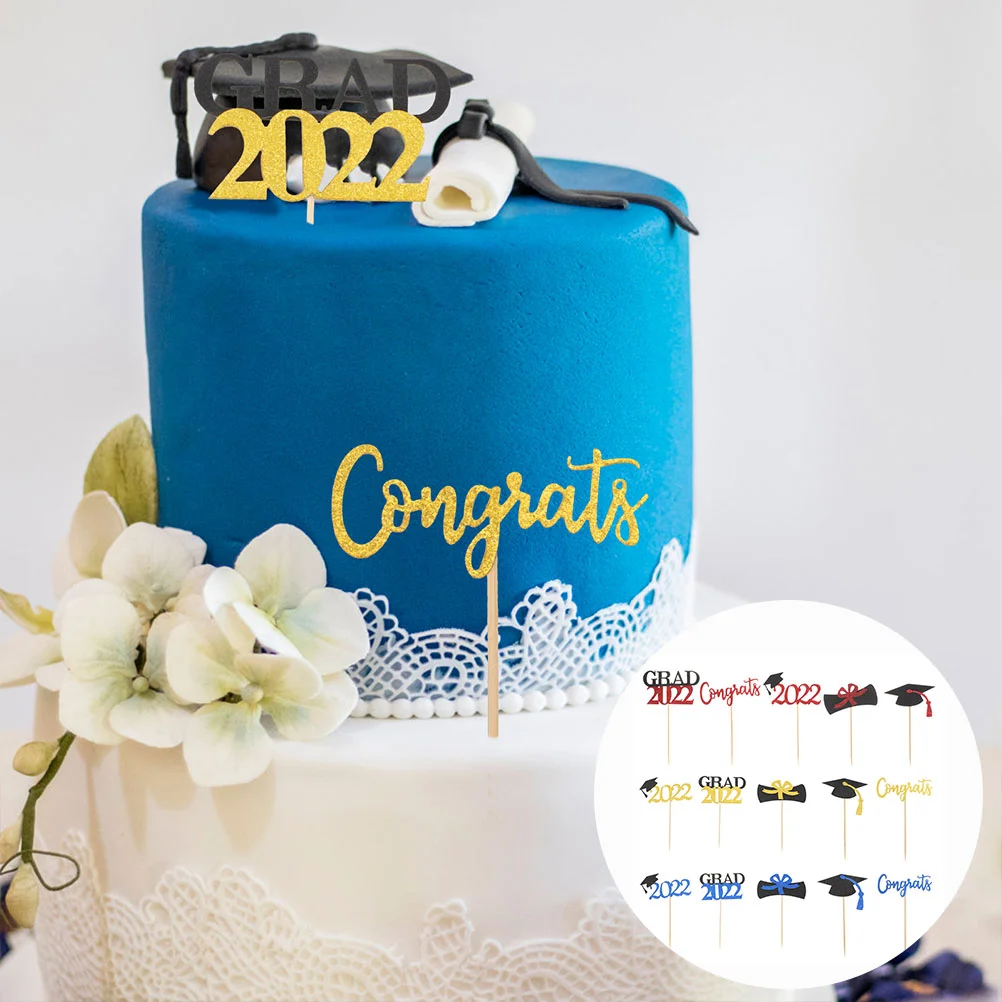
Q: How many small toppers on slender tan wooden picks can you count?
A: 15